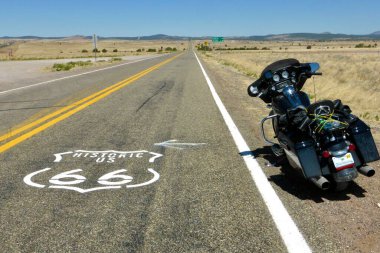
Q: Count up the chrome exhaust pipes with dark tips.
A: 2